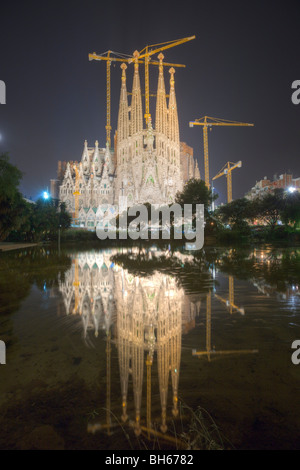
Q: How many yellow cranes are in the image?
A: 4